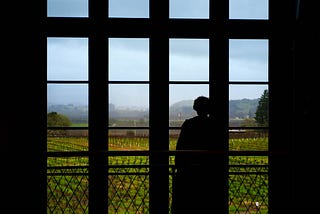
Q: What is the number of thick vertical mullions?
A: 3